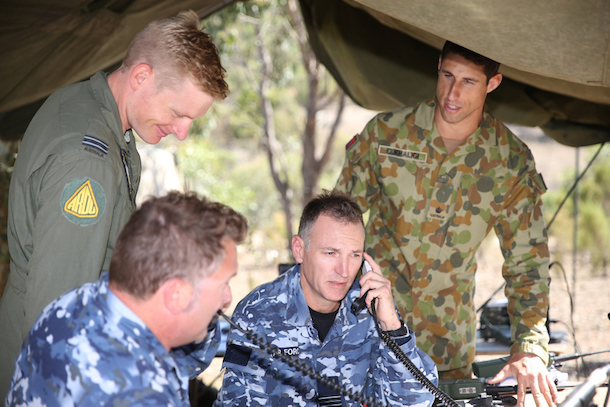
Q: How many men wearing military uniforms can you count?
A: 4